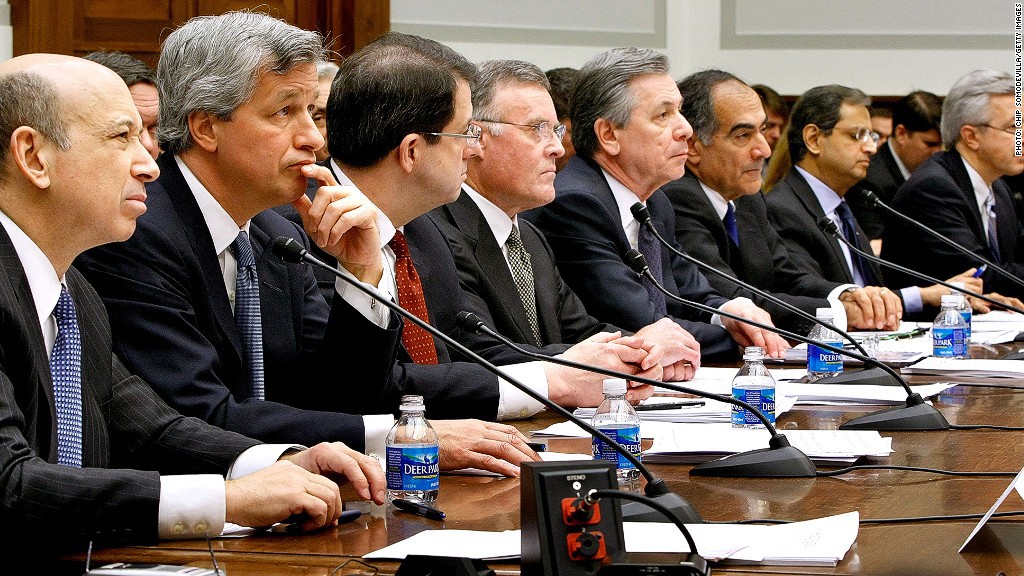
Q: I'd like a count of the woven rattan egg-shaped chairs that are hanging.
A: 0